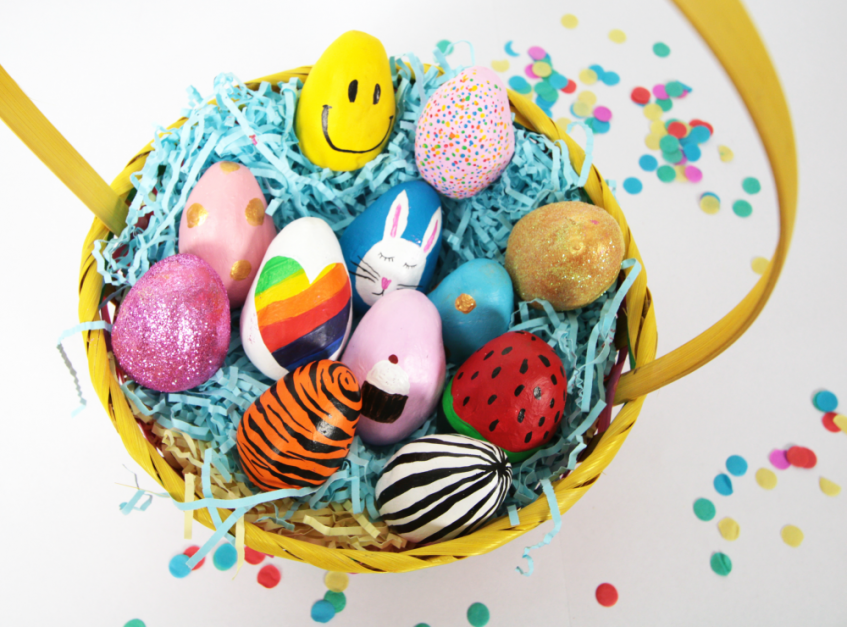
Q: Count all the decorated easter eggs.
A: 12